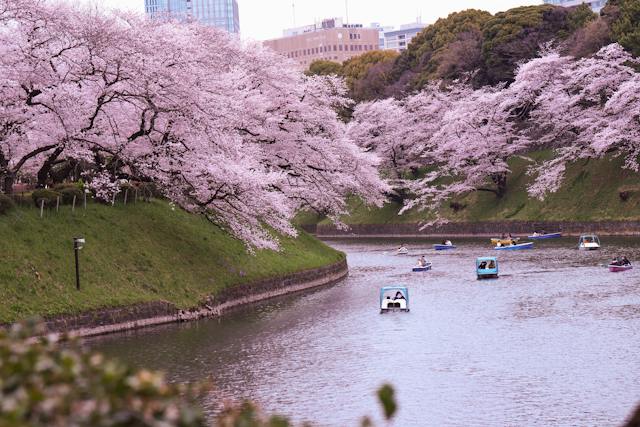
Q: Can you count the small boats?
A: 10